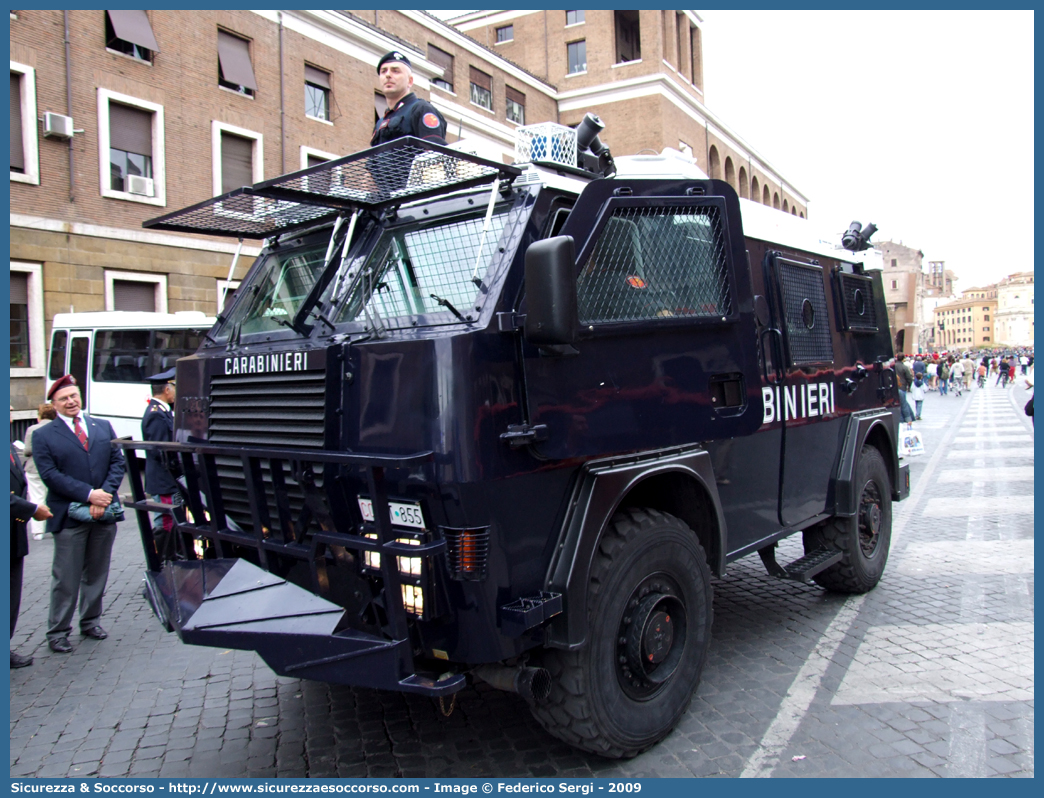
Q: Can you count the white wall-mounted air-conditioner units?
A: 2